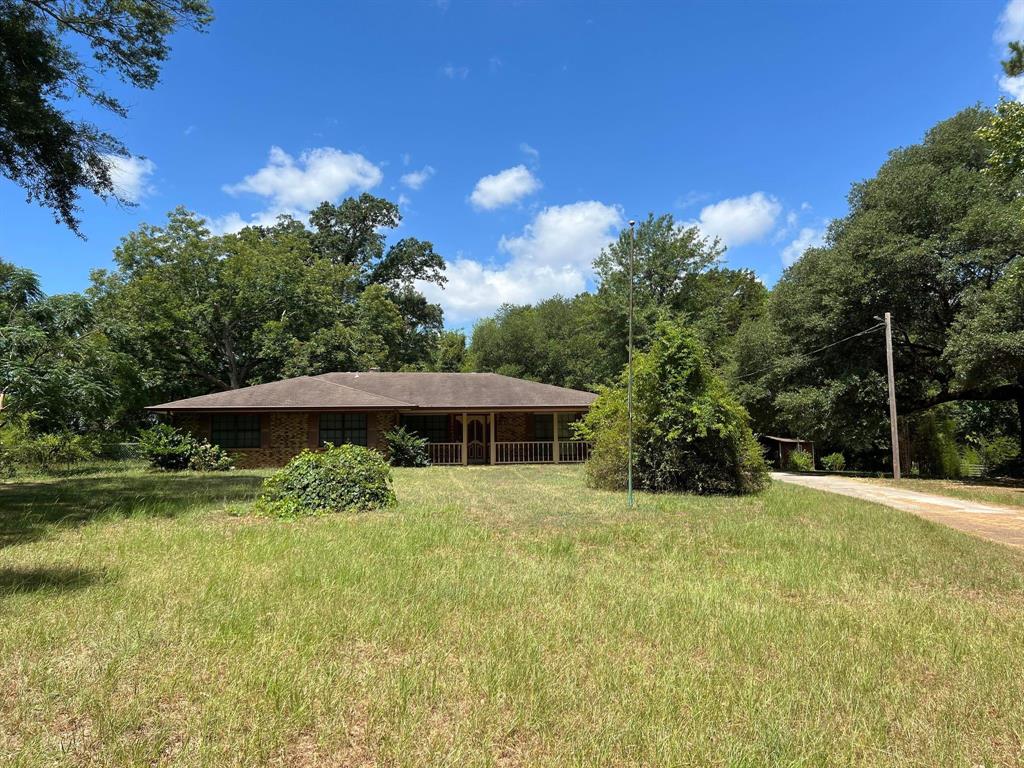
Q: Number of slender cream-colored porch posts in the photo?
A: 3